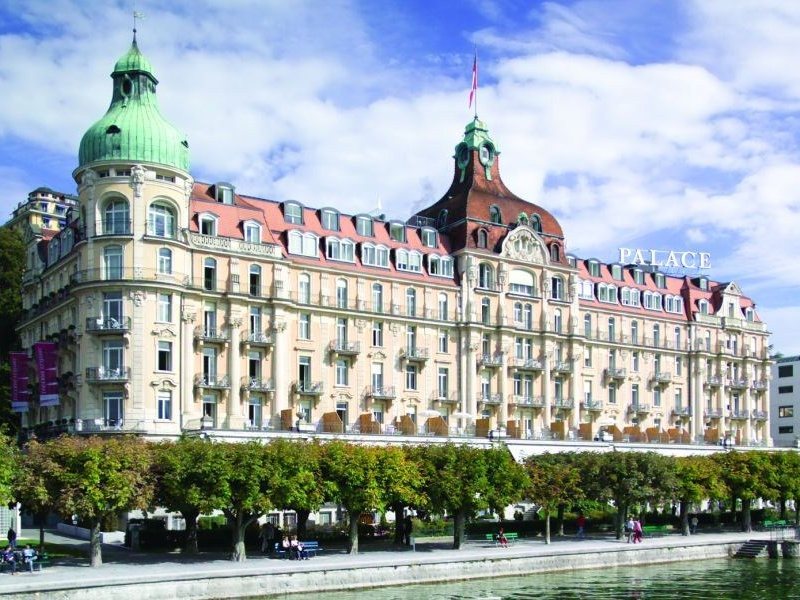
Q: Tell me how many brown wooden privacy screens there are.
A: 15